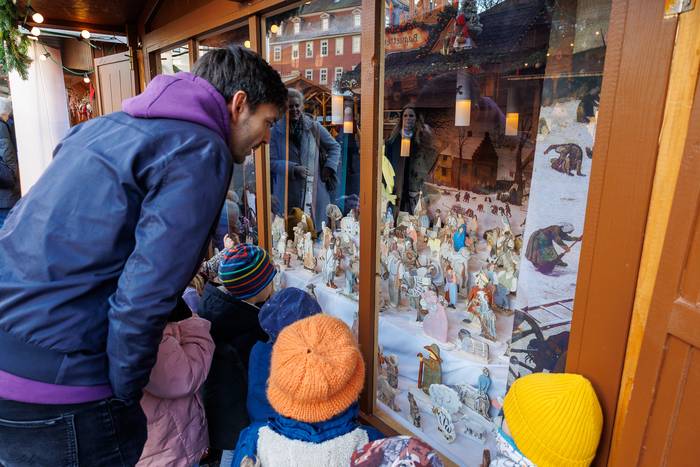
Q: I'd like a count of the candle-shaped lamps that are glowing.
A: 5